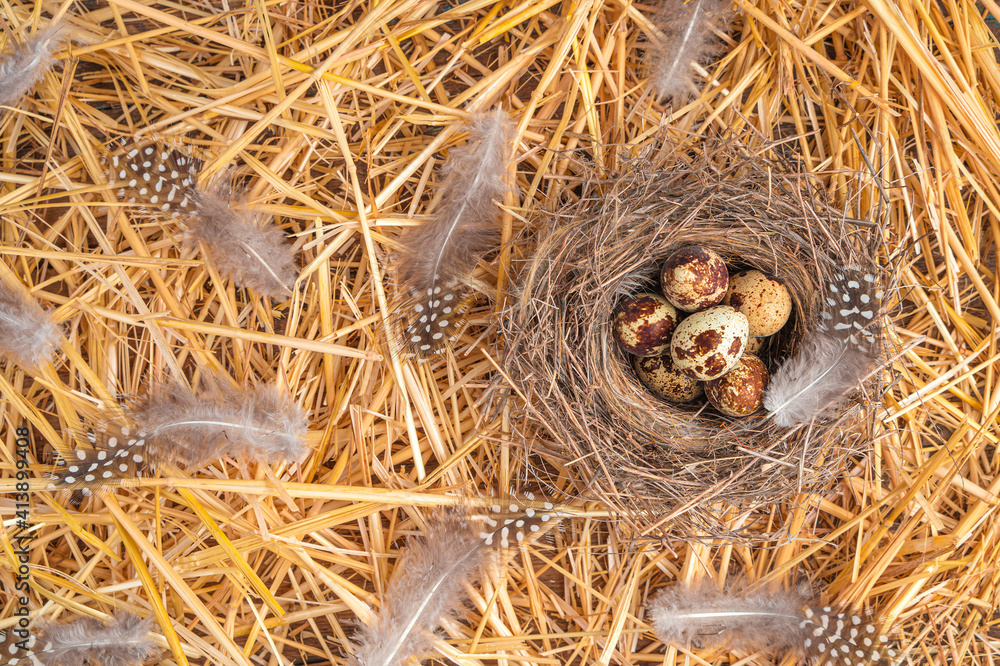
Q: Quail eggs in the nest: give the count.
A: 7